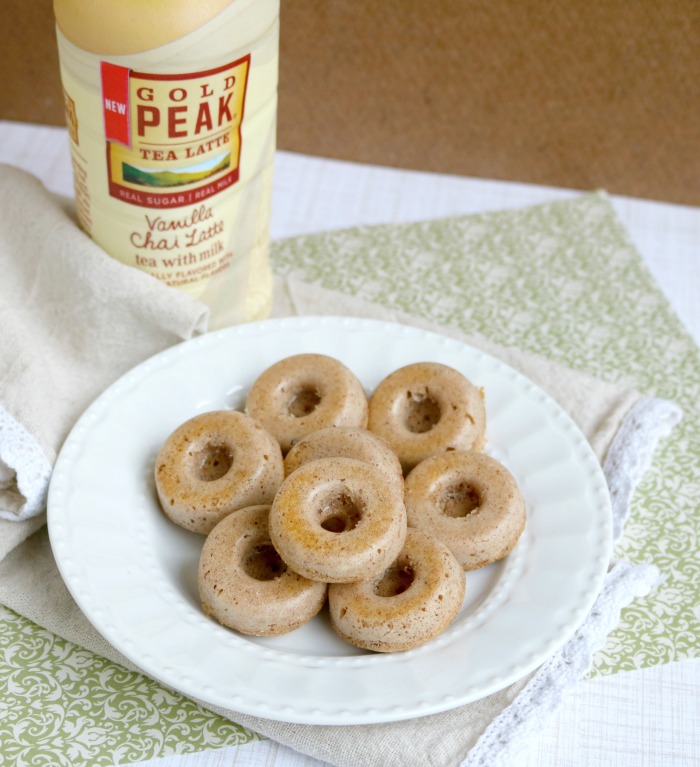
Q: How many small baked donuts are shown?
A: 8